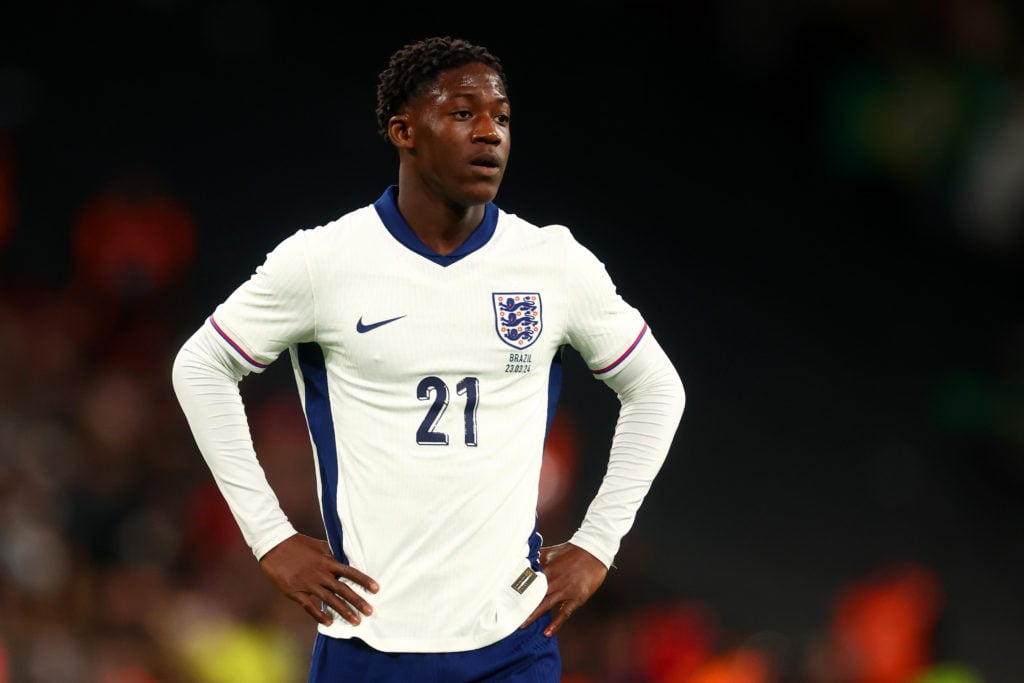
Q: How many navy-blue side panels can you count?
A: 2